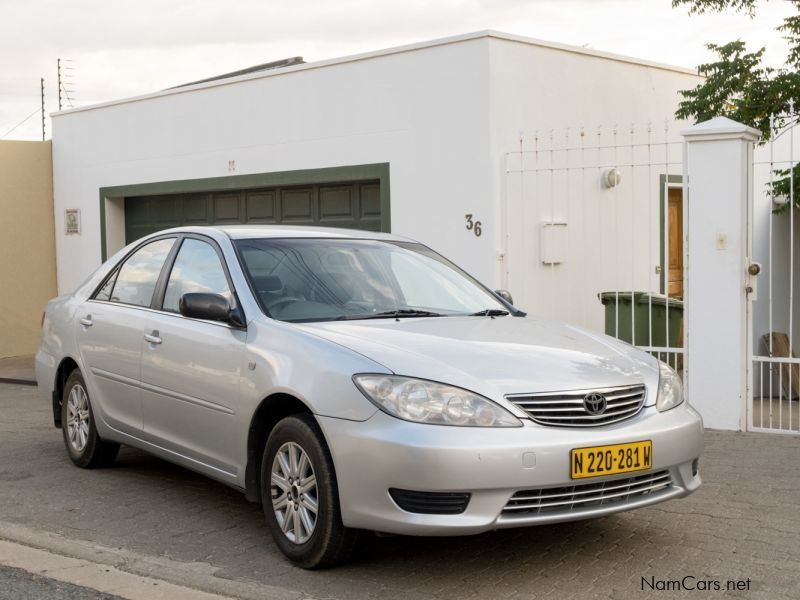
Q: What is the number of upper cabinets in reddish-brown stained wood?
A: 0